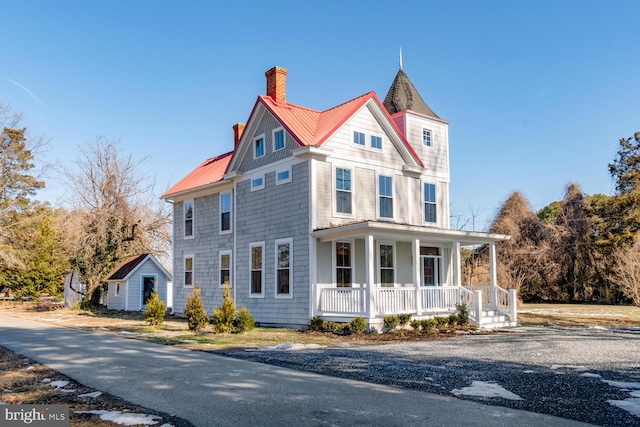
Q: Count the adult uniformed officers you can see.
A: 0